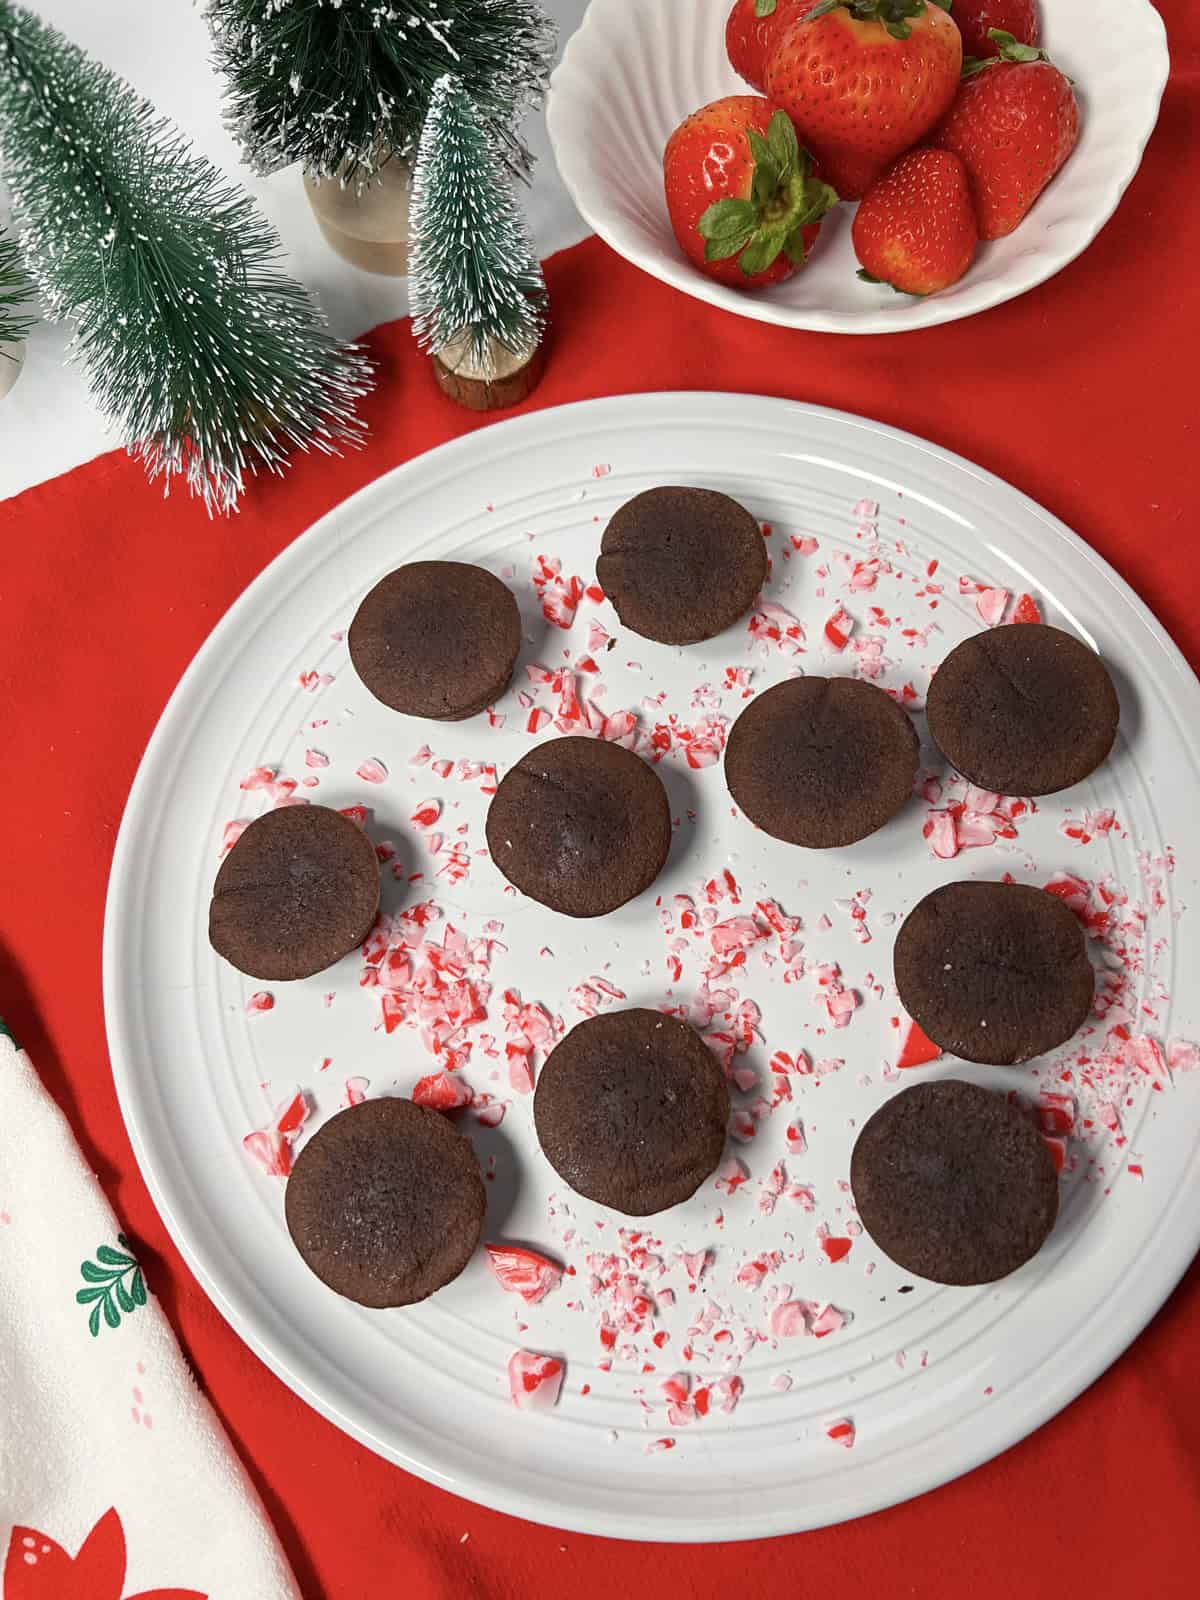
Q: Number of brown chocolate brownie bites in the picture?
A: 10